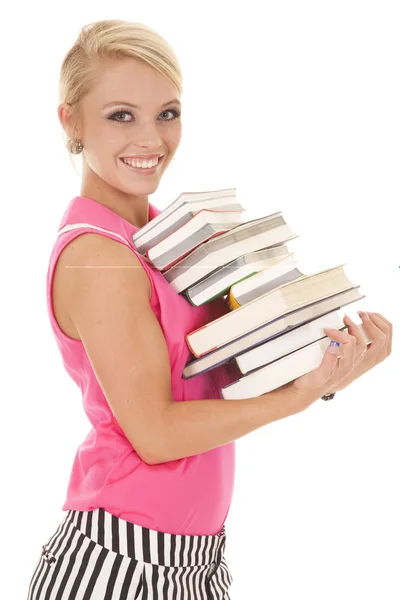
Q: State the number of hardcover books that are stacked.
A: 9